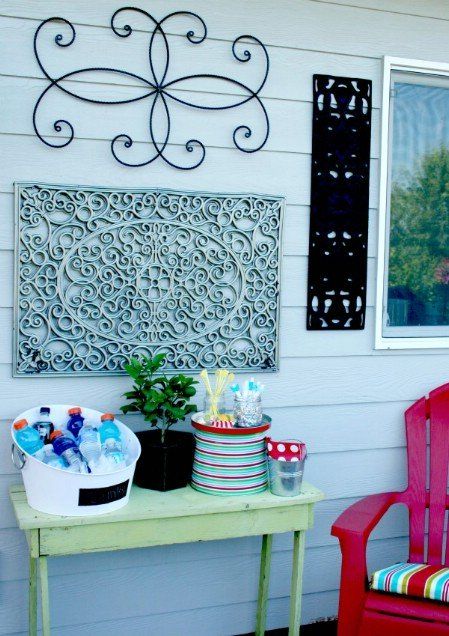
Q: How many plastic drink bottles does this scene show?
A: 8